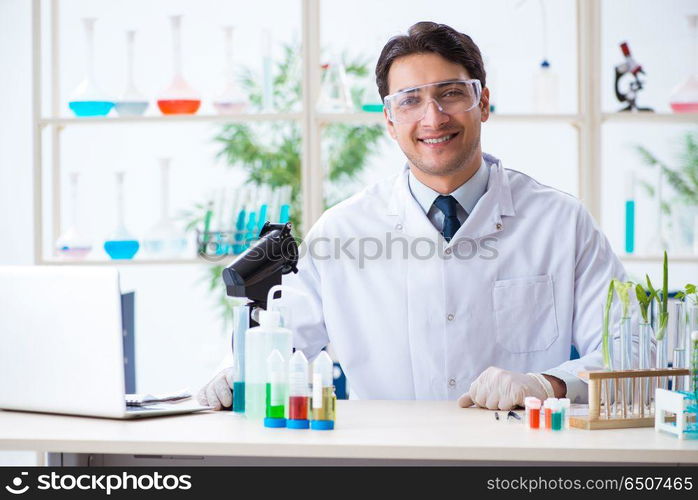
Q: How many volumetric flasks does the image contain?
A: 8